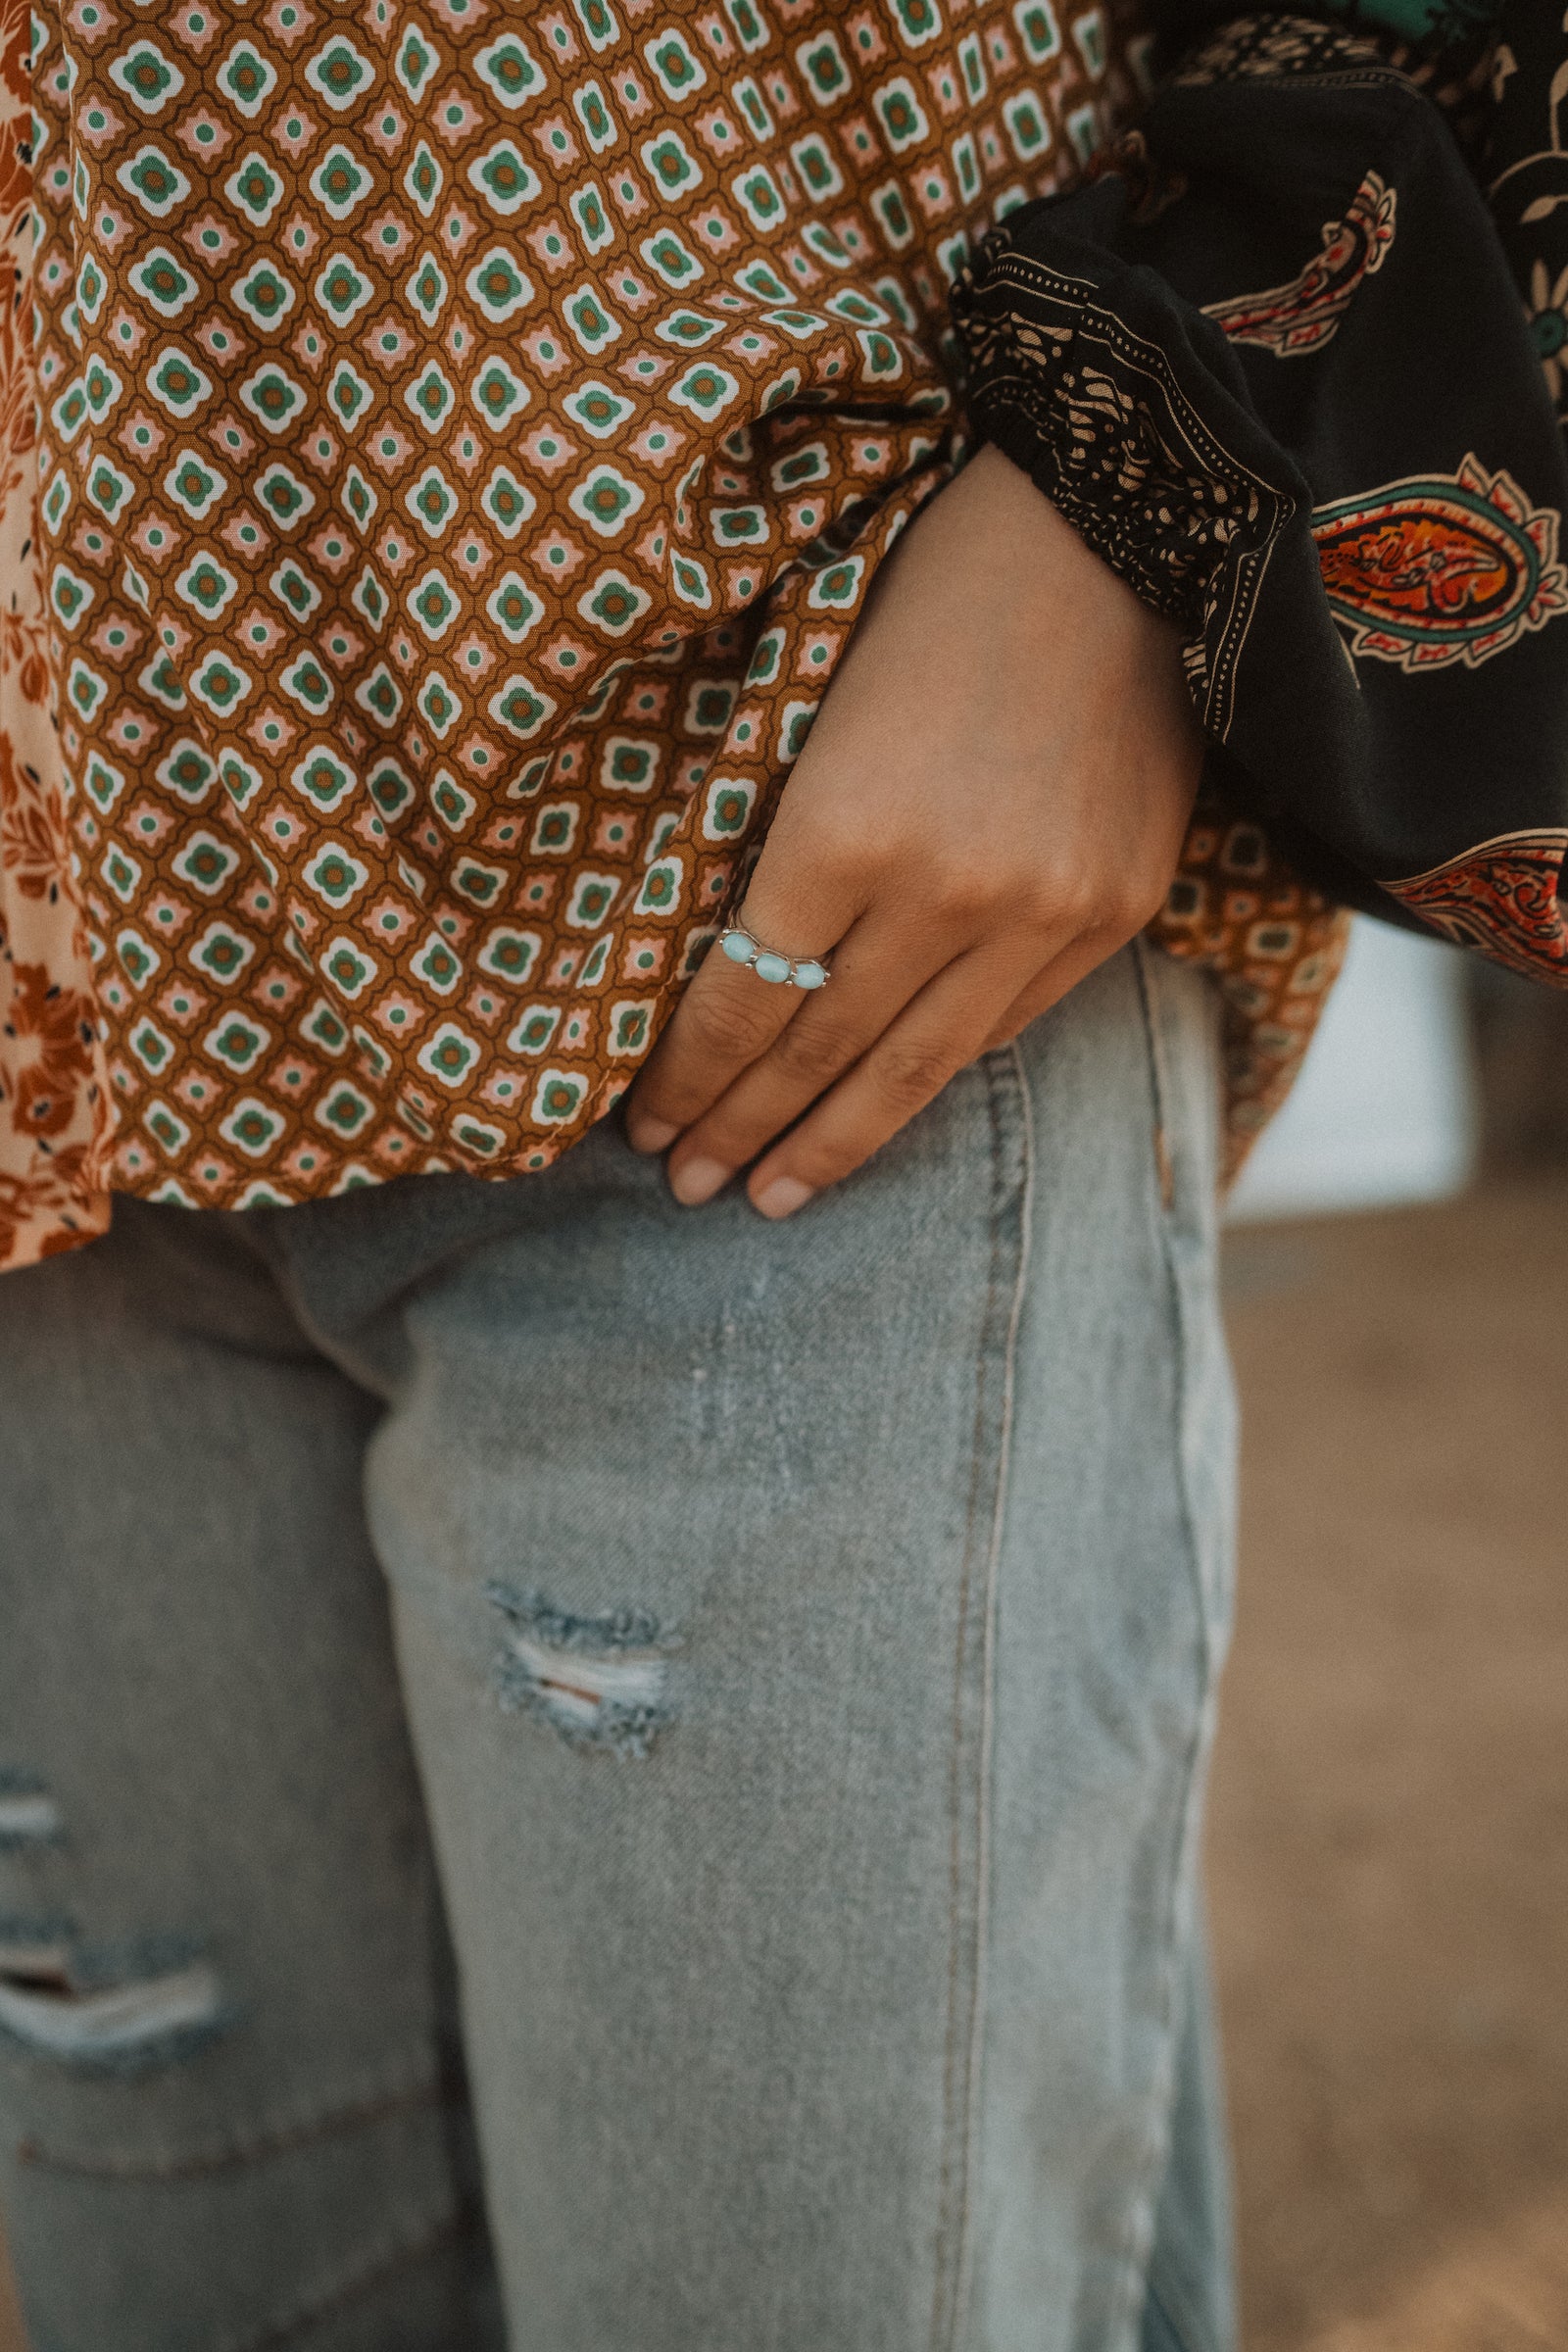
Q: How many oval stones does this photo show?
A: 3